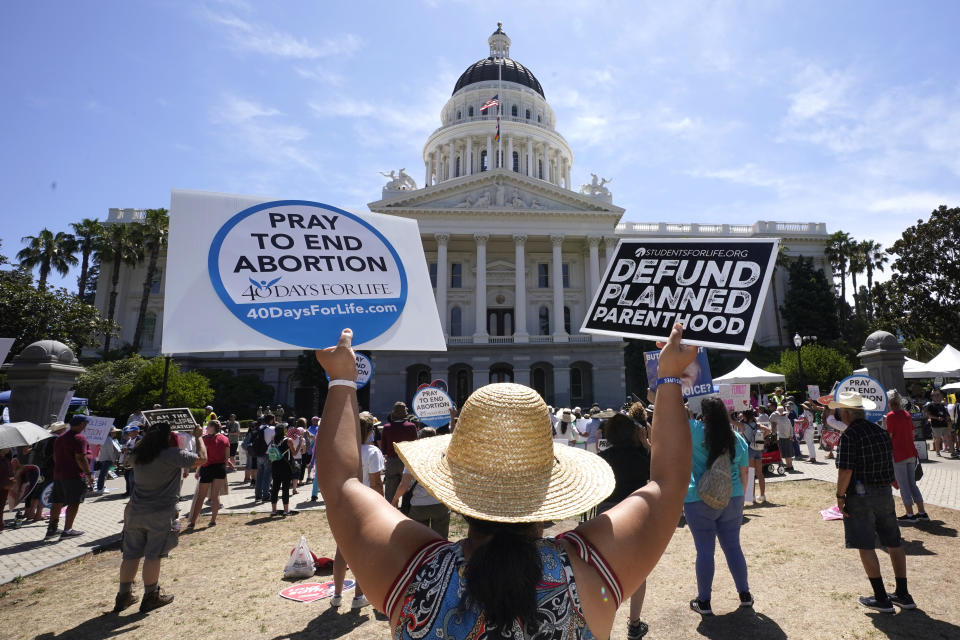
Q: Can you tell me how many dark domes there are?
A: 1